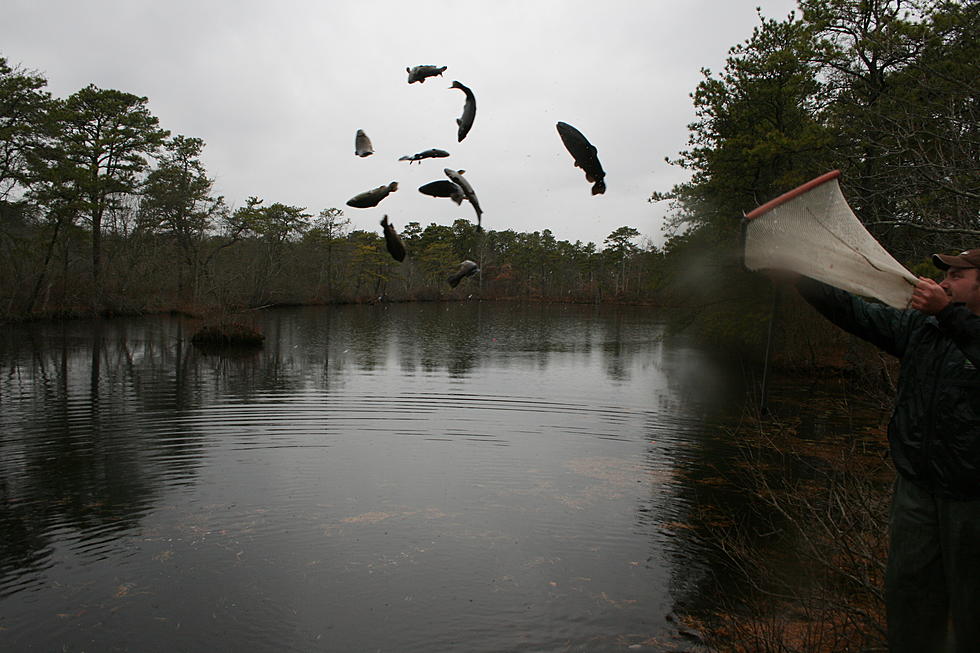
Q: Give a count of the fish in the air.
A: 10